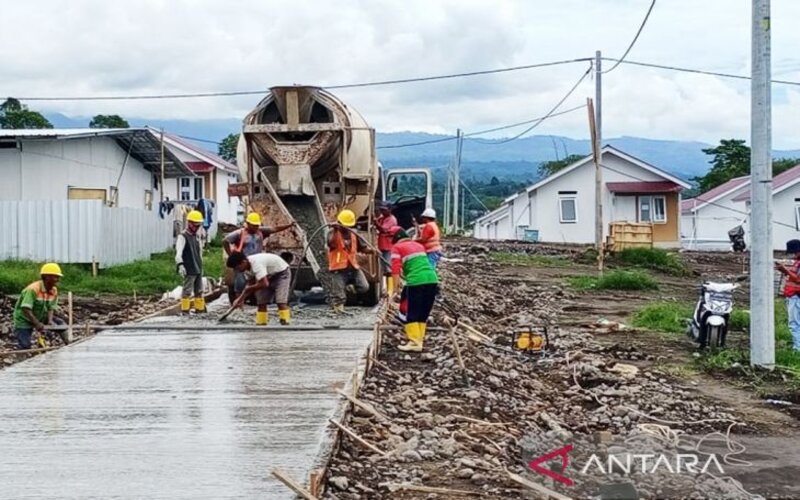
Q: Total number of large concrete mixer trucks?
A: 1